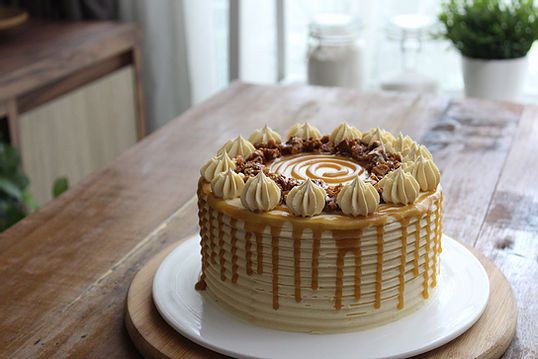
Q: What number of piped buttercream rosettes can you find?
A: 14